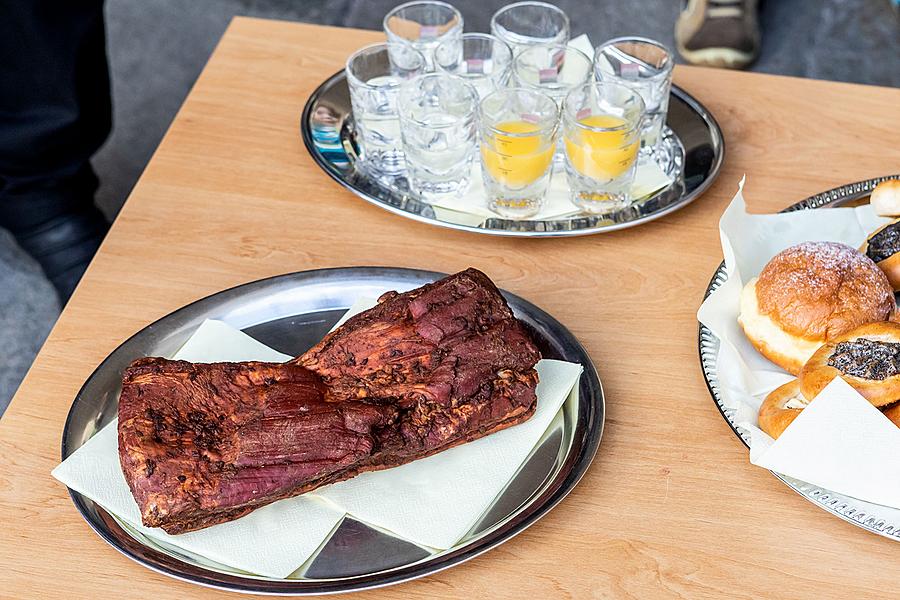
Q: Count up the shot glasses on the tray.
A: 9